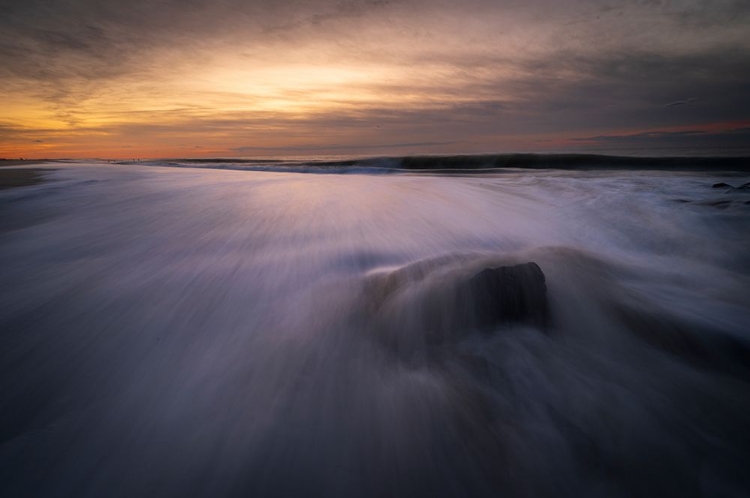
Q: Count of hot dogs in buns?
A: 0